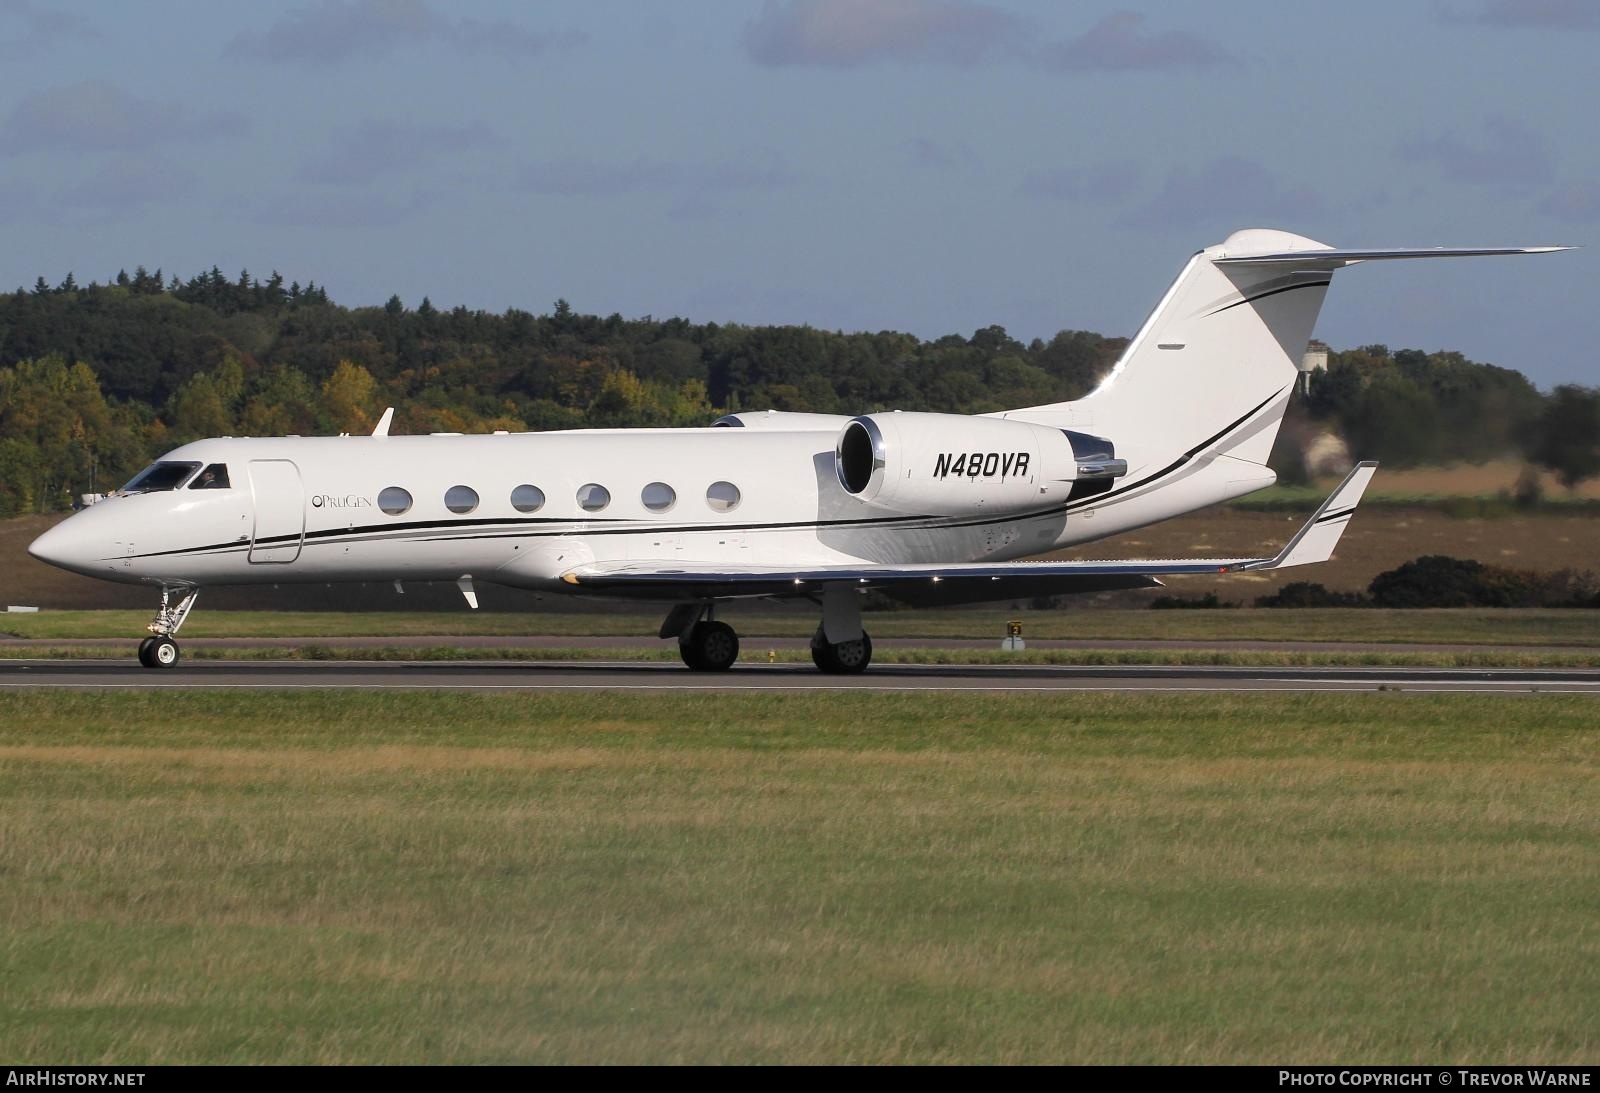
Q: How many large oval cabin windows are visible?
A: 6